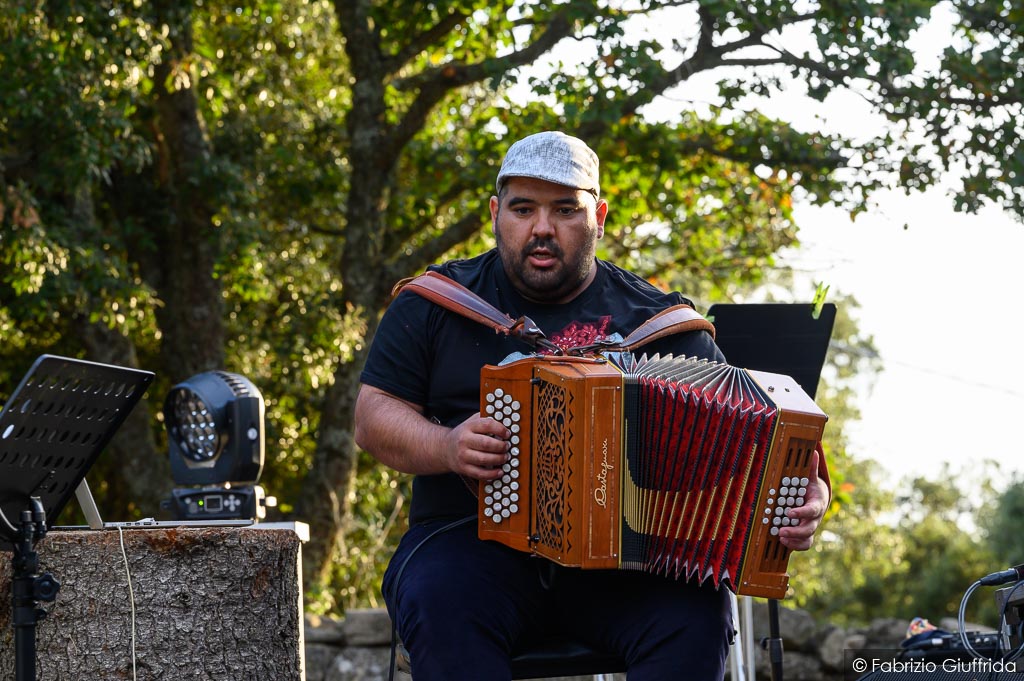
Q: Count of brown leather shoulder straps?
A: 2